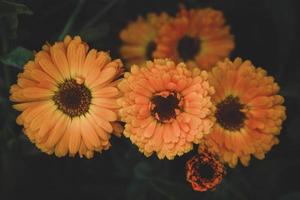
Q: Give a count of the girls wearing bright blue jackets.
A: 0